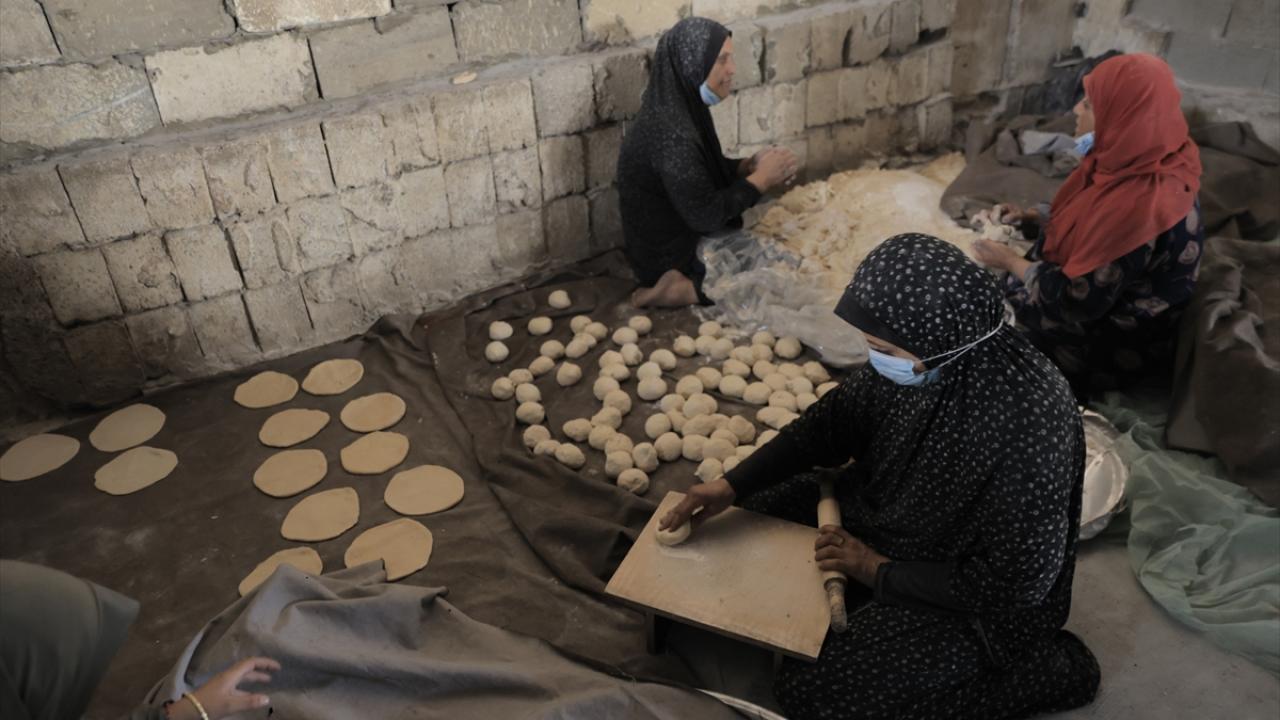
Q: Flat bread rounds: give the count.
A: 13